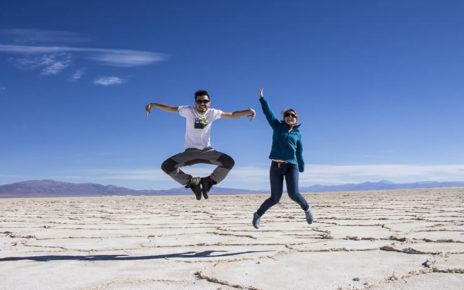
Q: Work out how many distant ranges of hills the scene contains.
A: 2